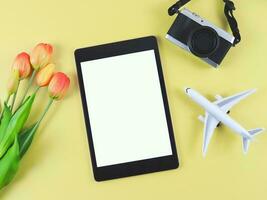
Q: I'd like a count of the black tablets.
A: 1